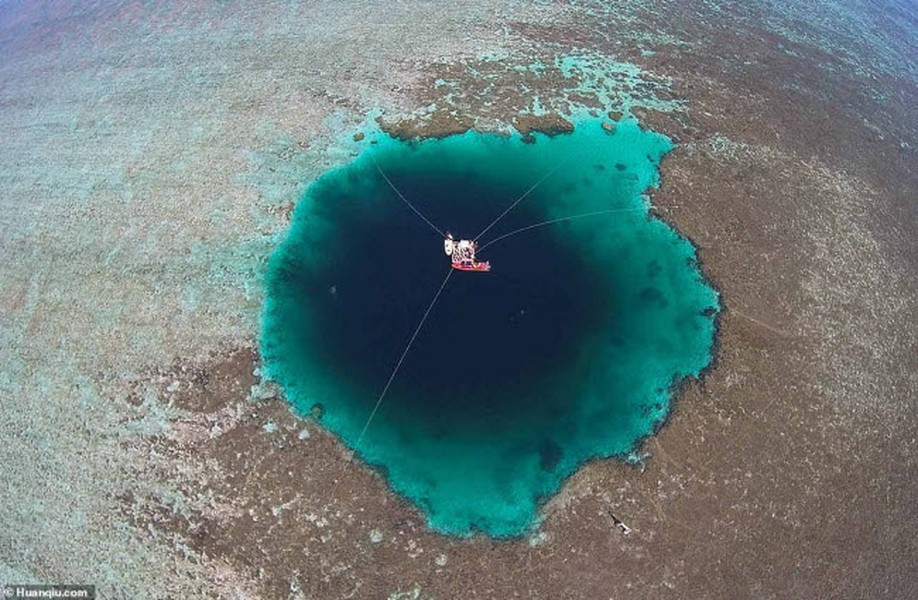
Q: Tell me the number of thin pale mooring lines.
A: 4